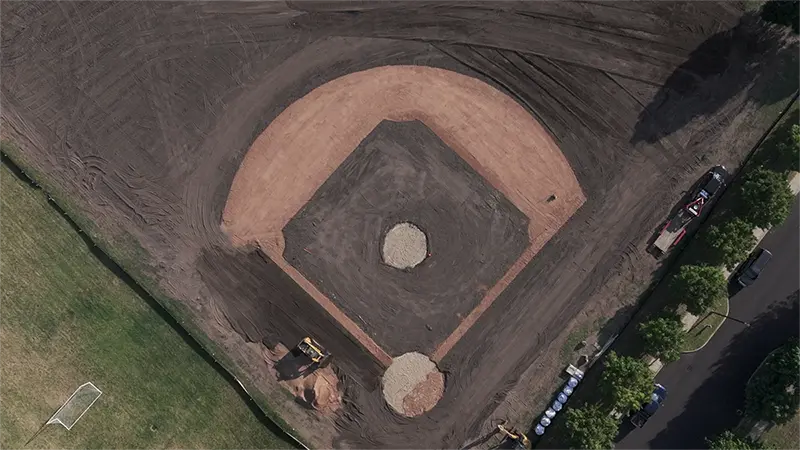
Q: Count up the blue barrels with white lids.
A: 7